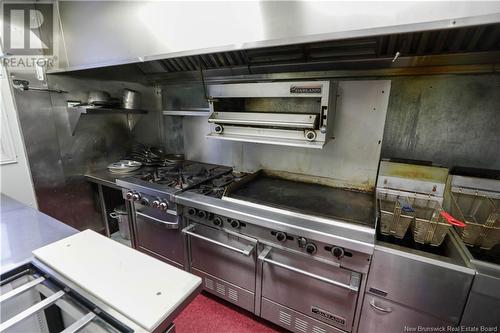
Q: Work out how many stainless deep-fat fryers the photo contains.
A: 2